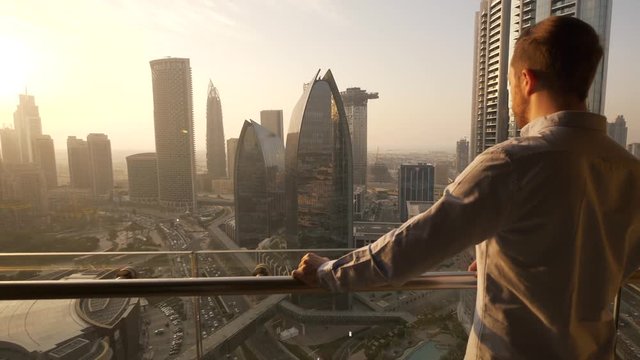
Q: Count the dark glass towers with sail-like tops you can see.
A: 2